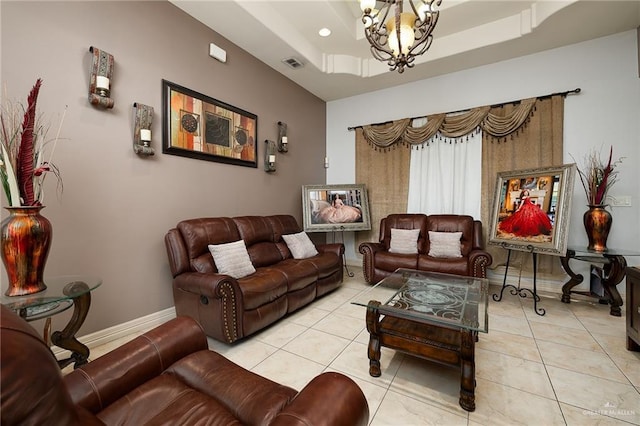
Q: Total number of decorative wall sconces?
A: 4